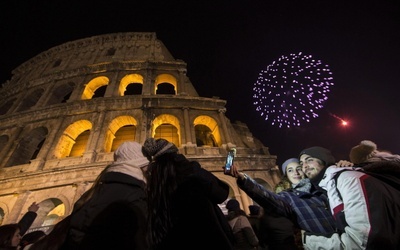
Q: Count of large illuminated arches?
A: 7